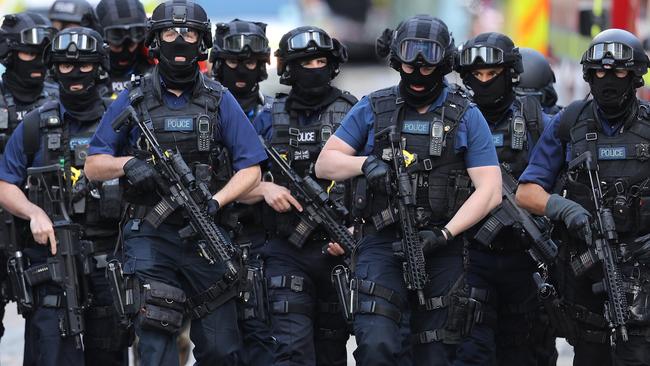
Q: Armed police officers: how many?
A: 11